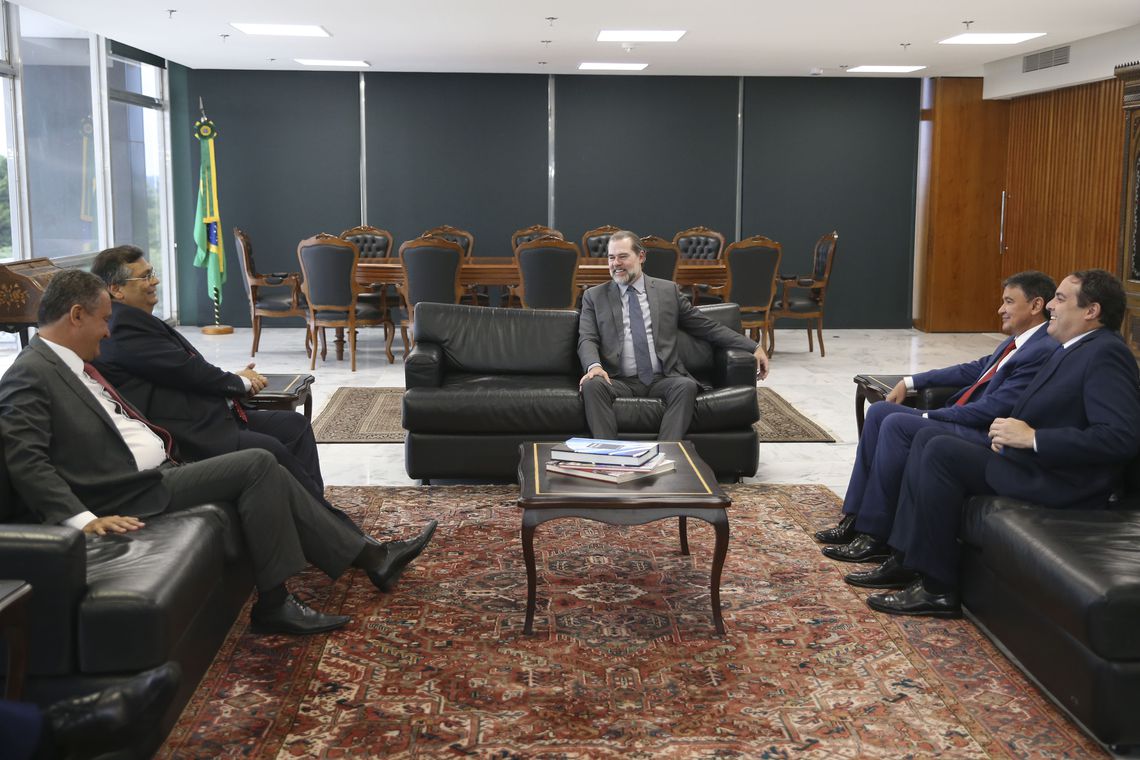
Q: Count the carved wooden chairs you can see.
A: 12